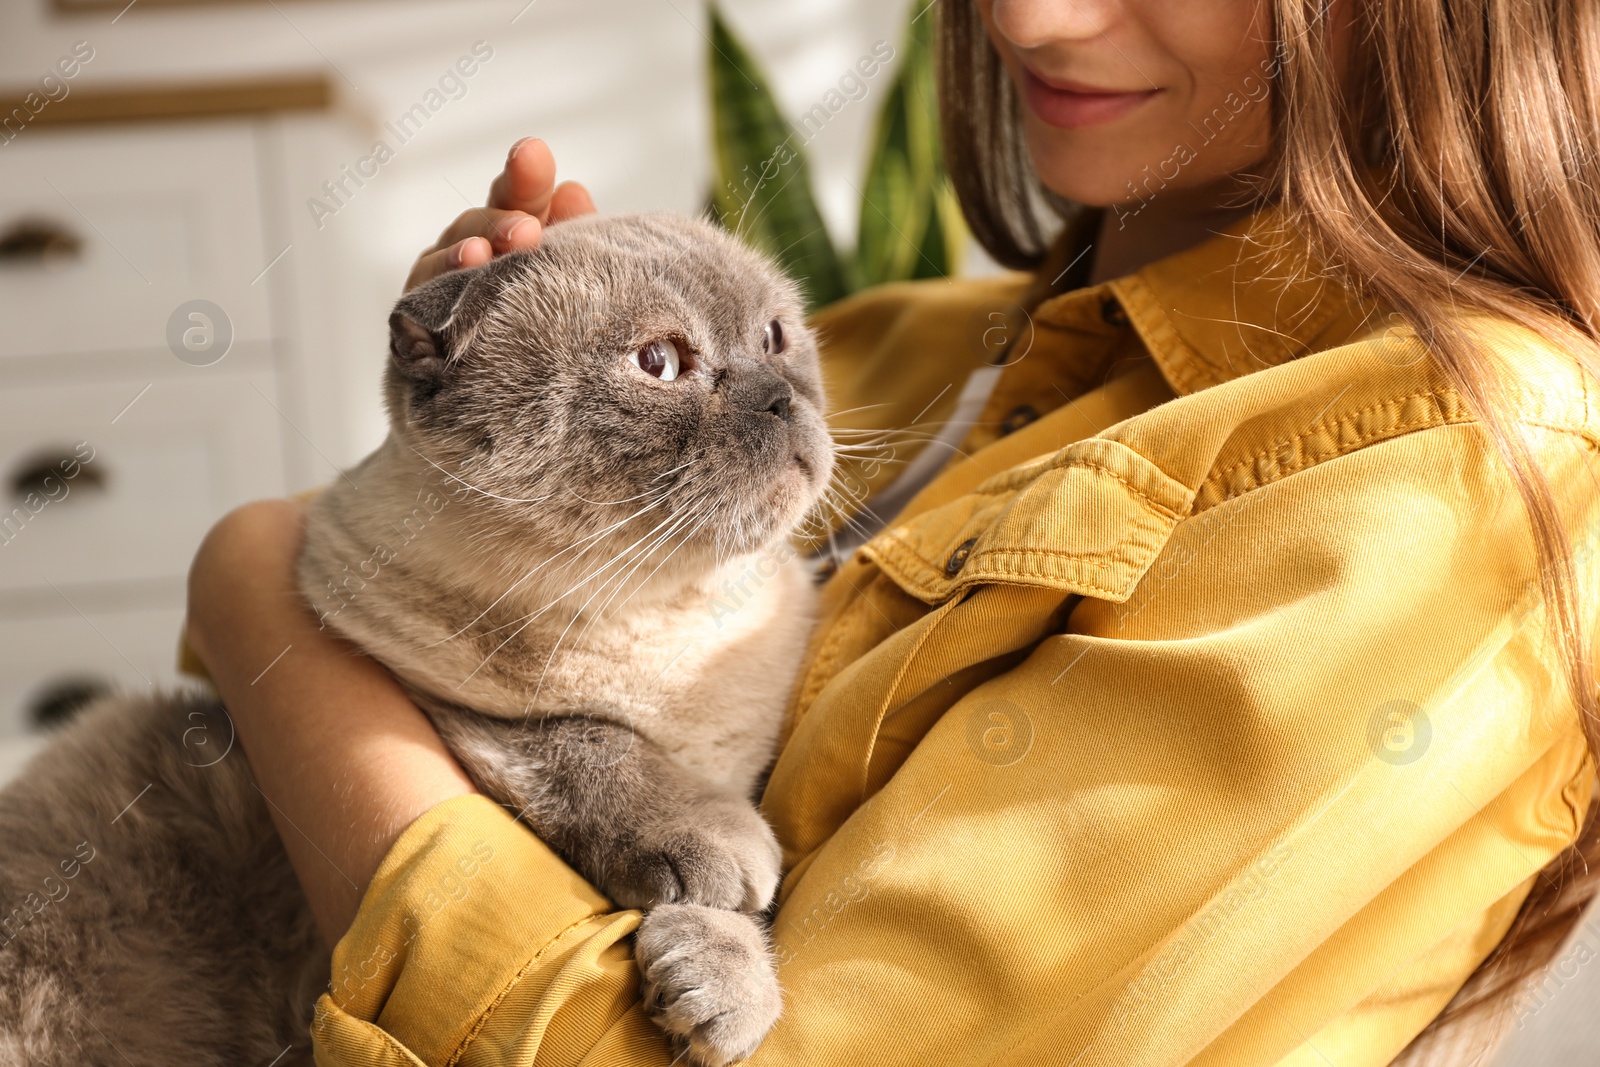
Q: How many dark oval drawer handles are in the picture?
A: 3